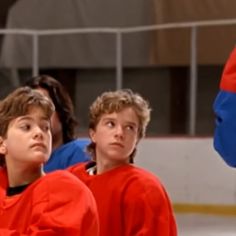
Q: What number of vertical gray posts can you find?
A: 3